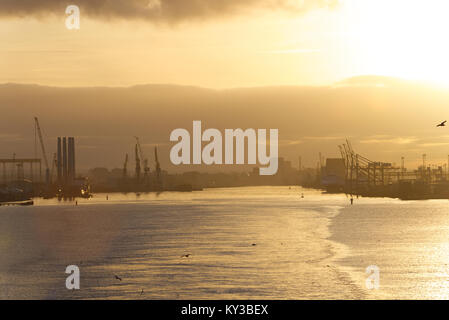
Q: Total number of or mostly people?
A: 0